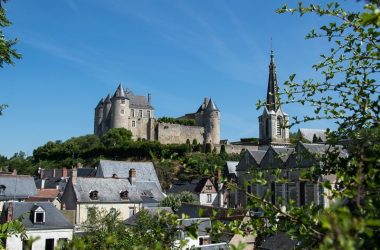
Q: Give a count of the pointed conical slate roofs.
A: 4